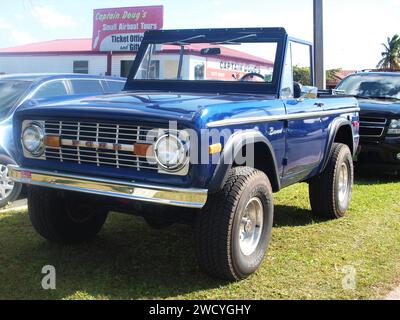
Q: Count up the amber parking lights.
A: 2